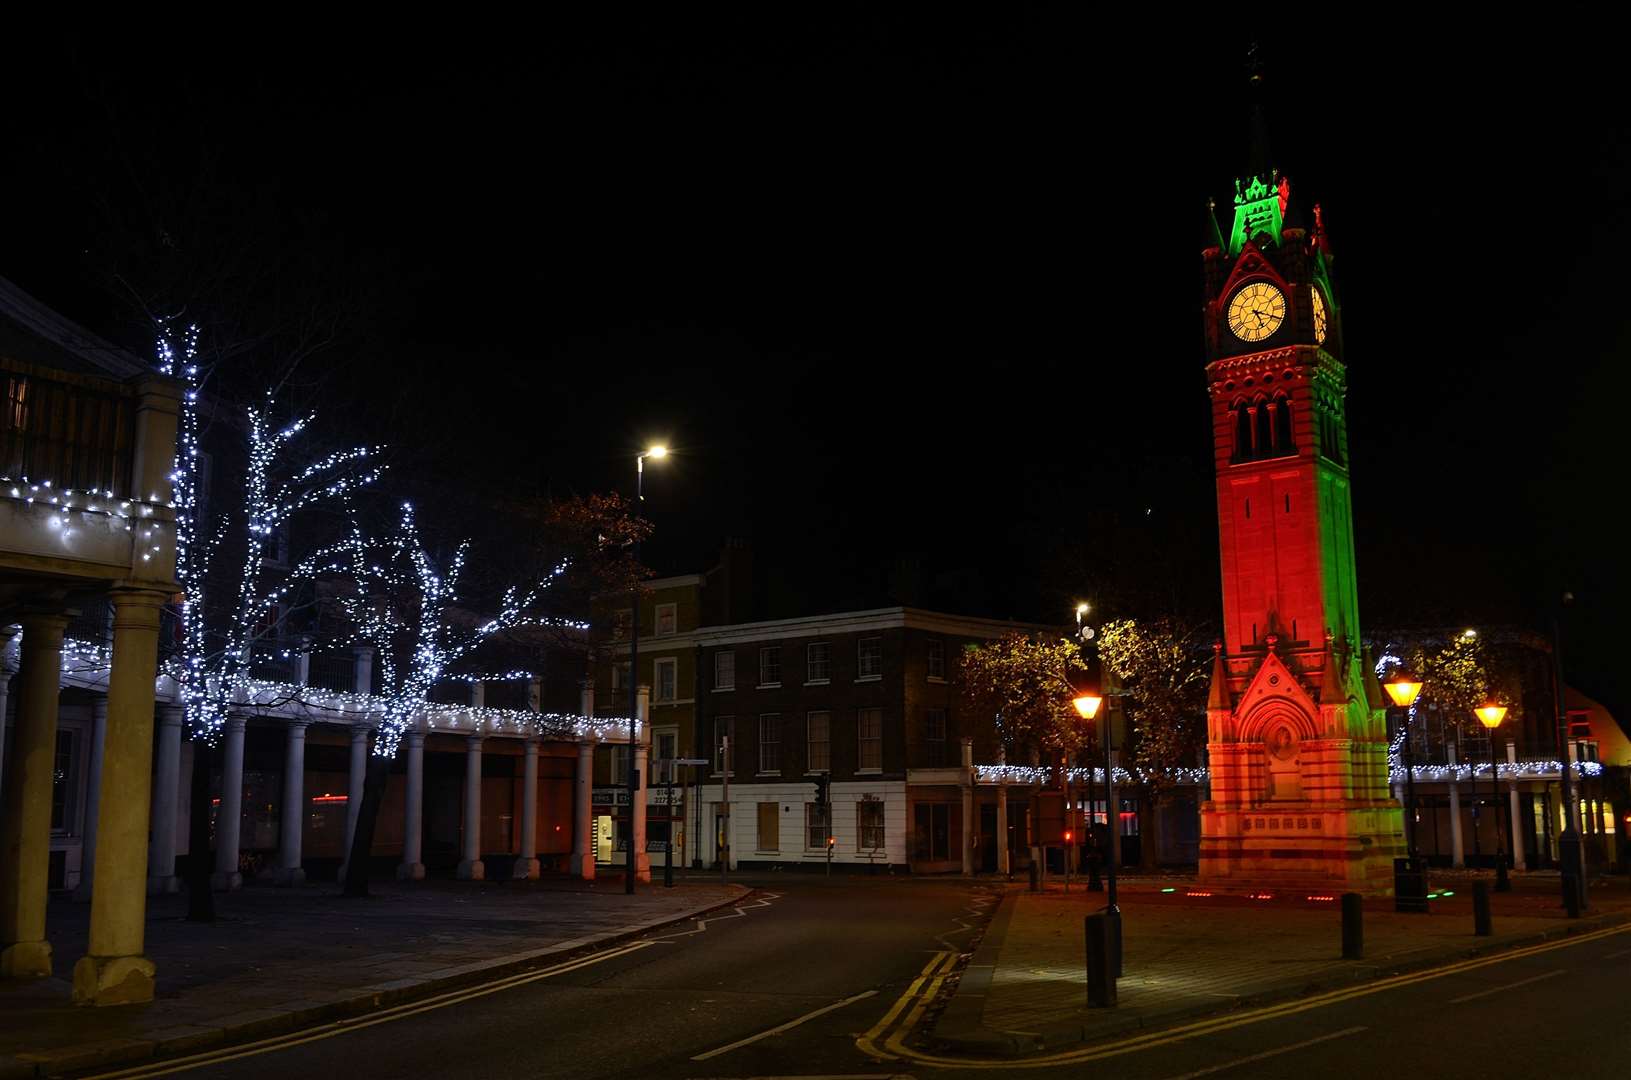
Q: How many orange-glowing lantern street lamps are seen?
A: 3